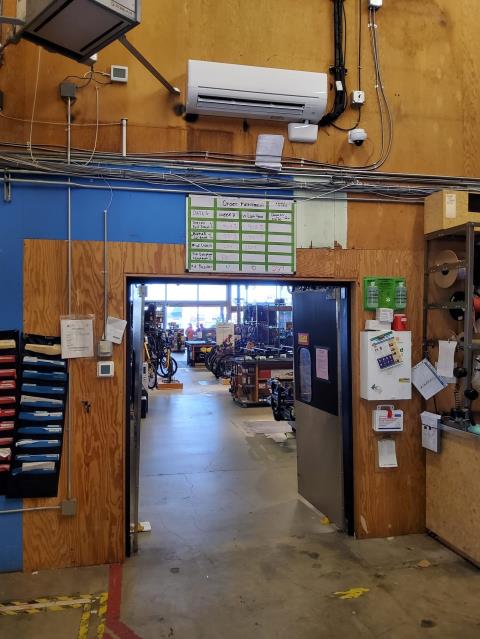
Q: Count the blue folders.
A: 9